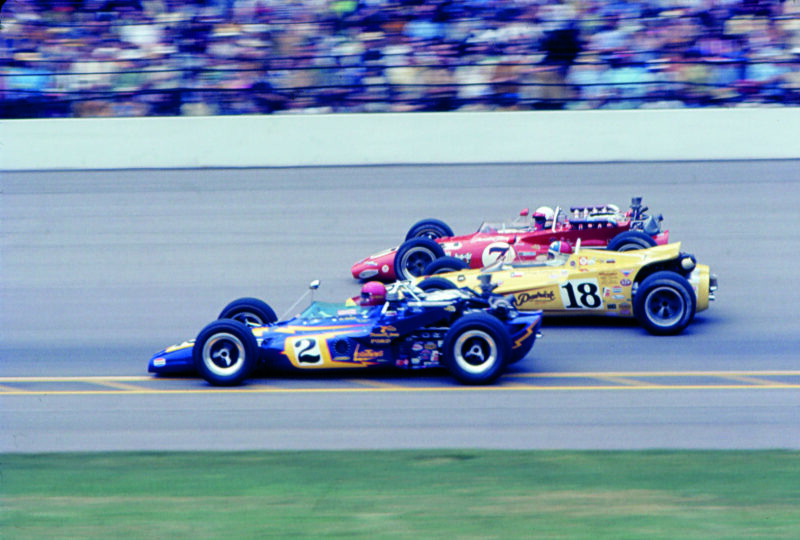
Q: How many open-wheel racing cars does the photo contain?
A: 3